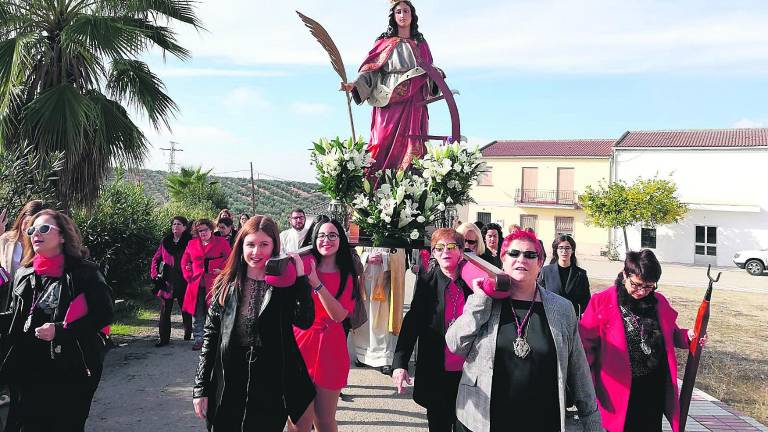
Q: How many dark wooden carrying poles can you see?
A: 2